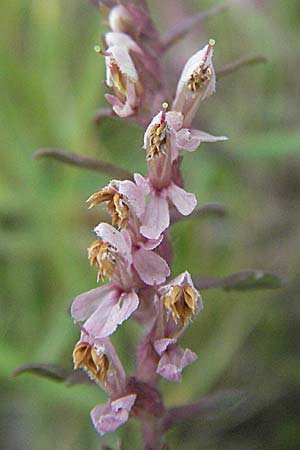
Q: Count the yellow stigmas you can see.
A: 3